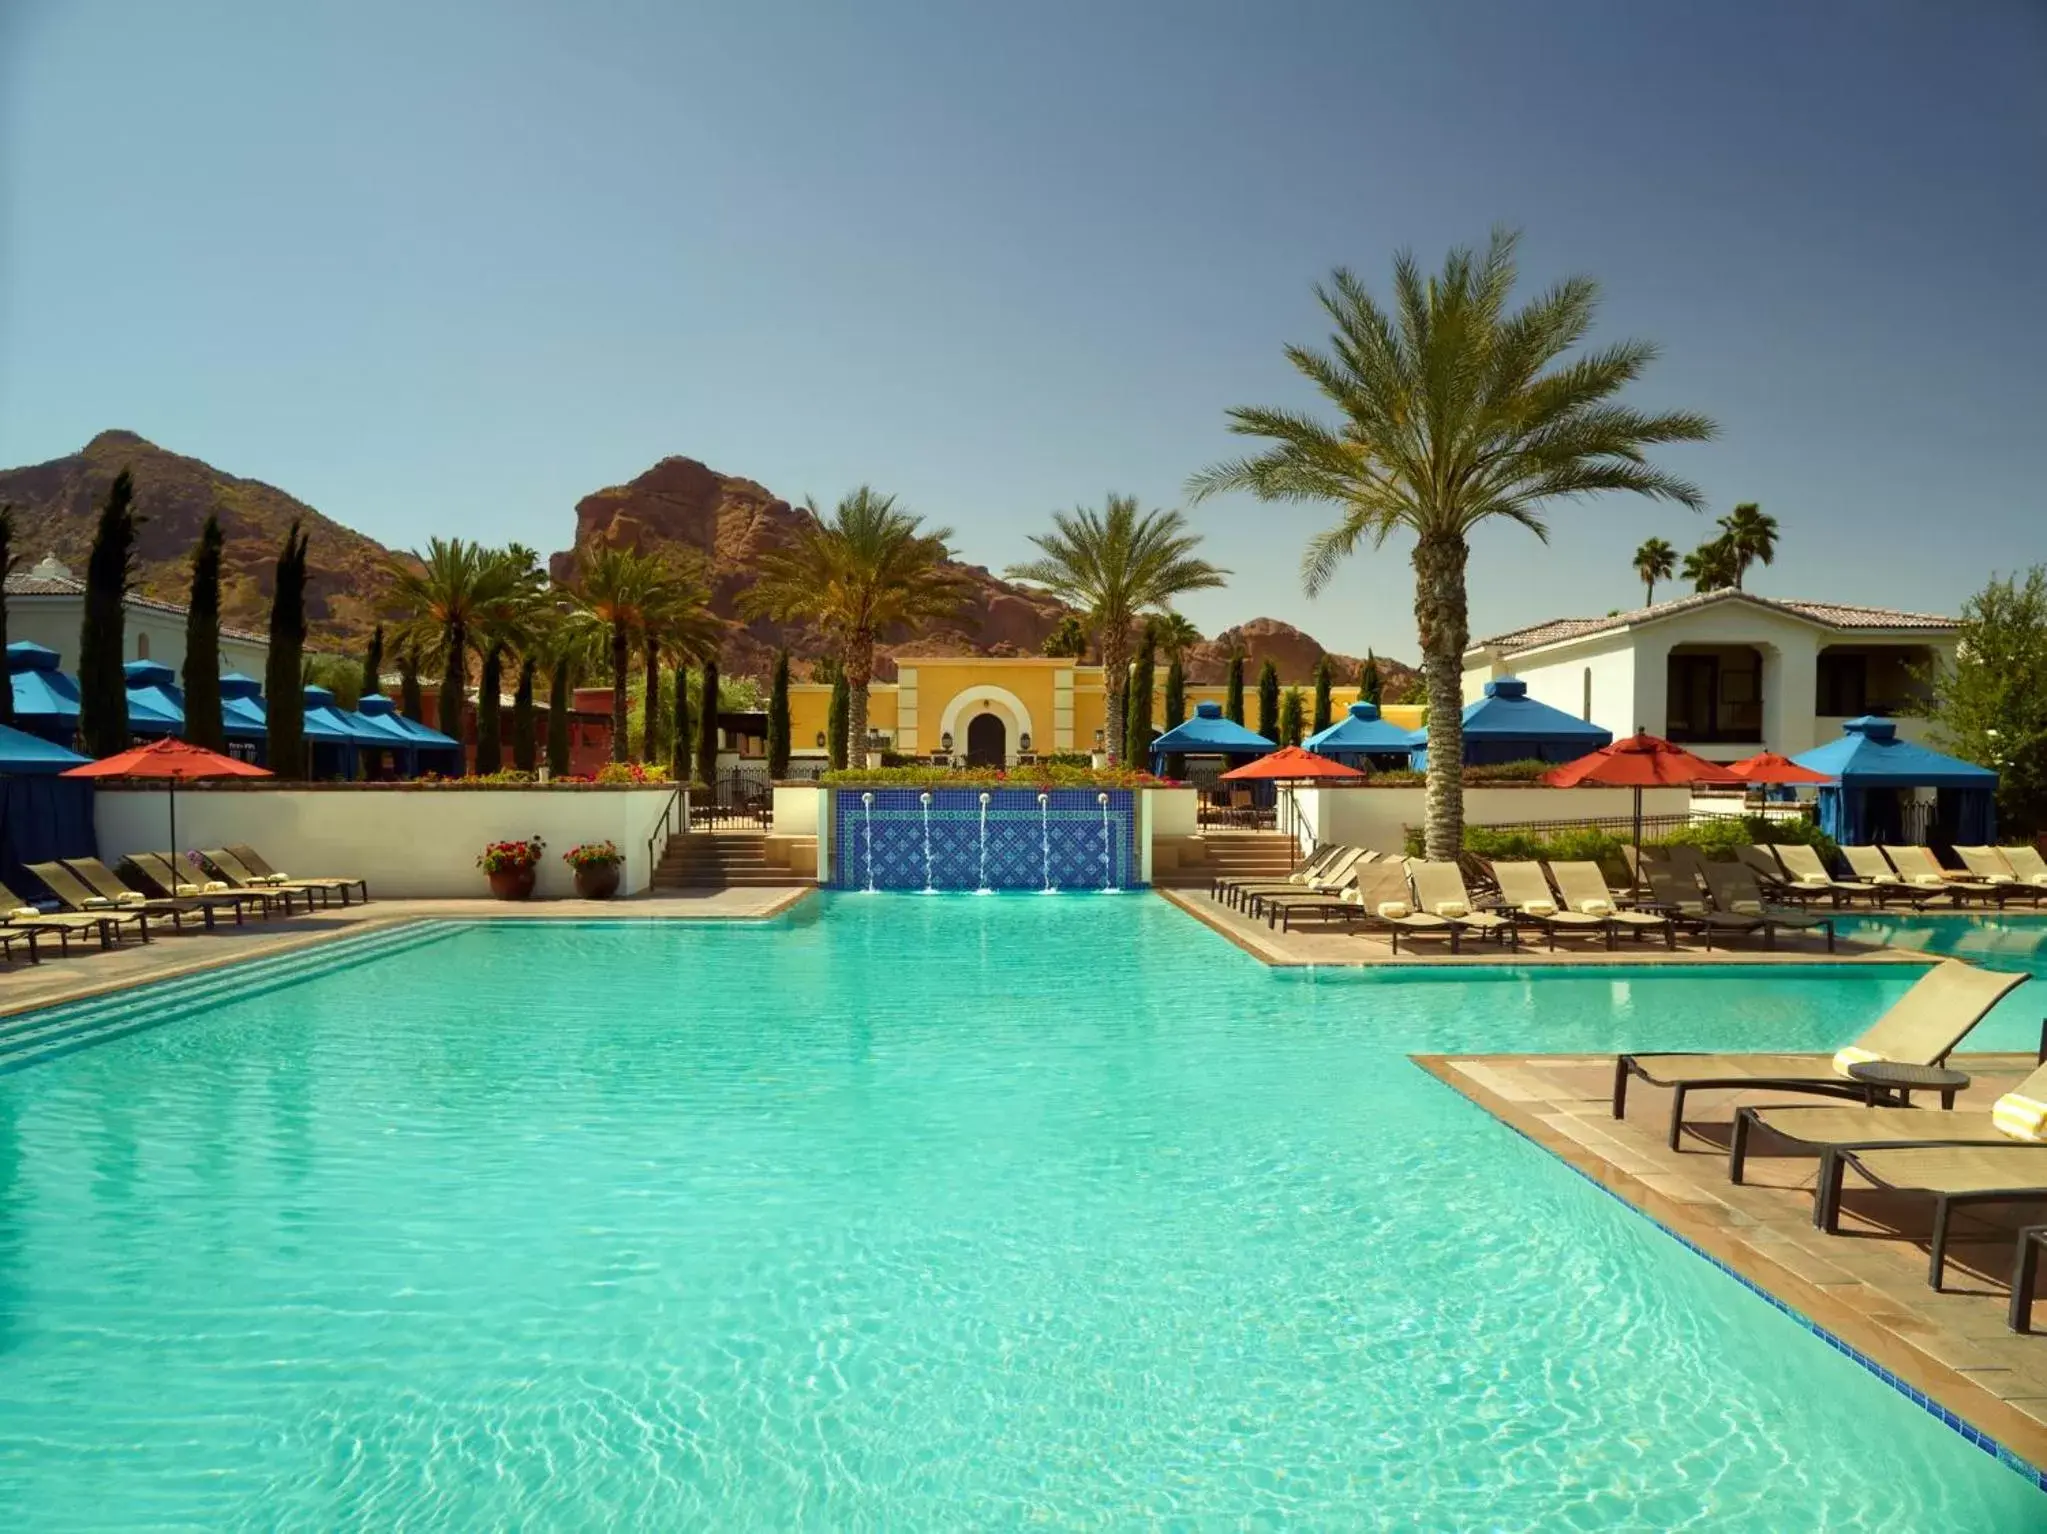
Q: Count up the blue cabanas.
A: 10